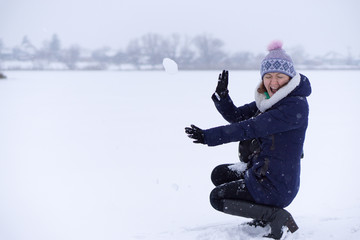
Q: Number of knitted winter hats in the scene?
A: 1